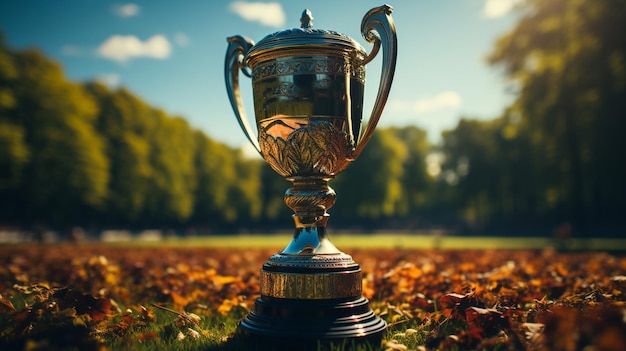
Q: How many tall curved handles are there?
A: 2